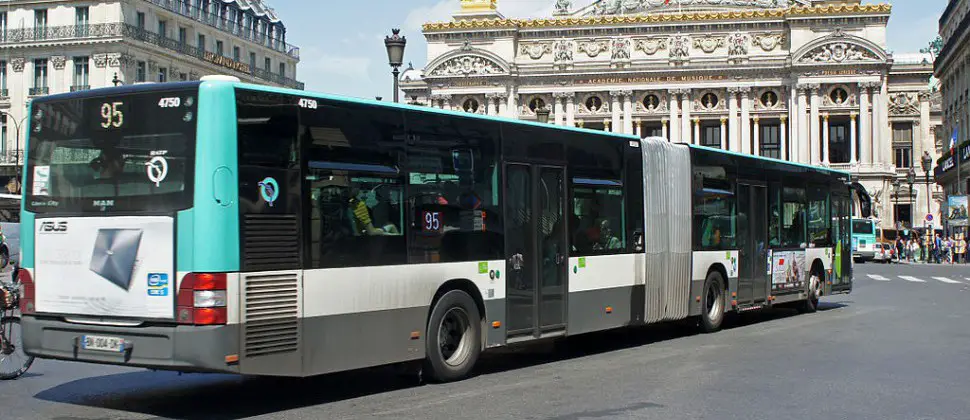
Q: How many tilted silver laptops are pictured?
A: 1